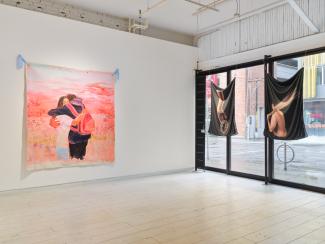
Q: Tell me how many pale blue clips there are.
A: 2